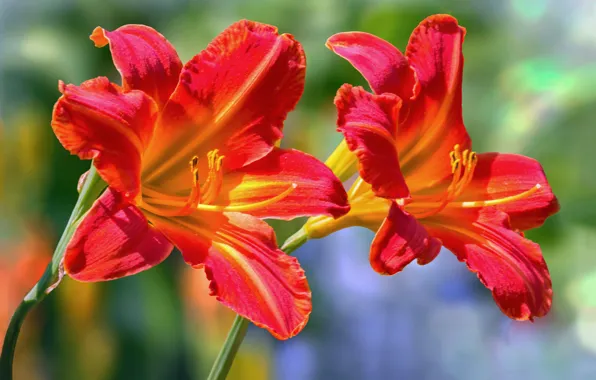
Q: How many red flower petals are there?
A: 12